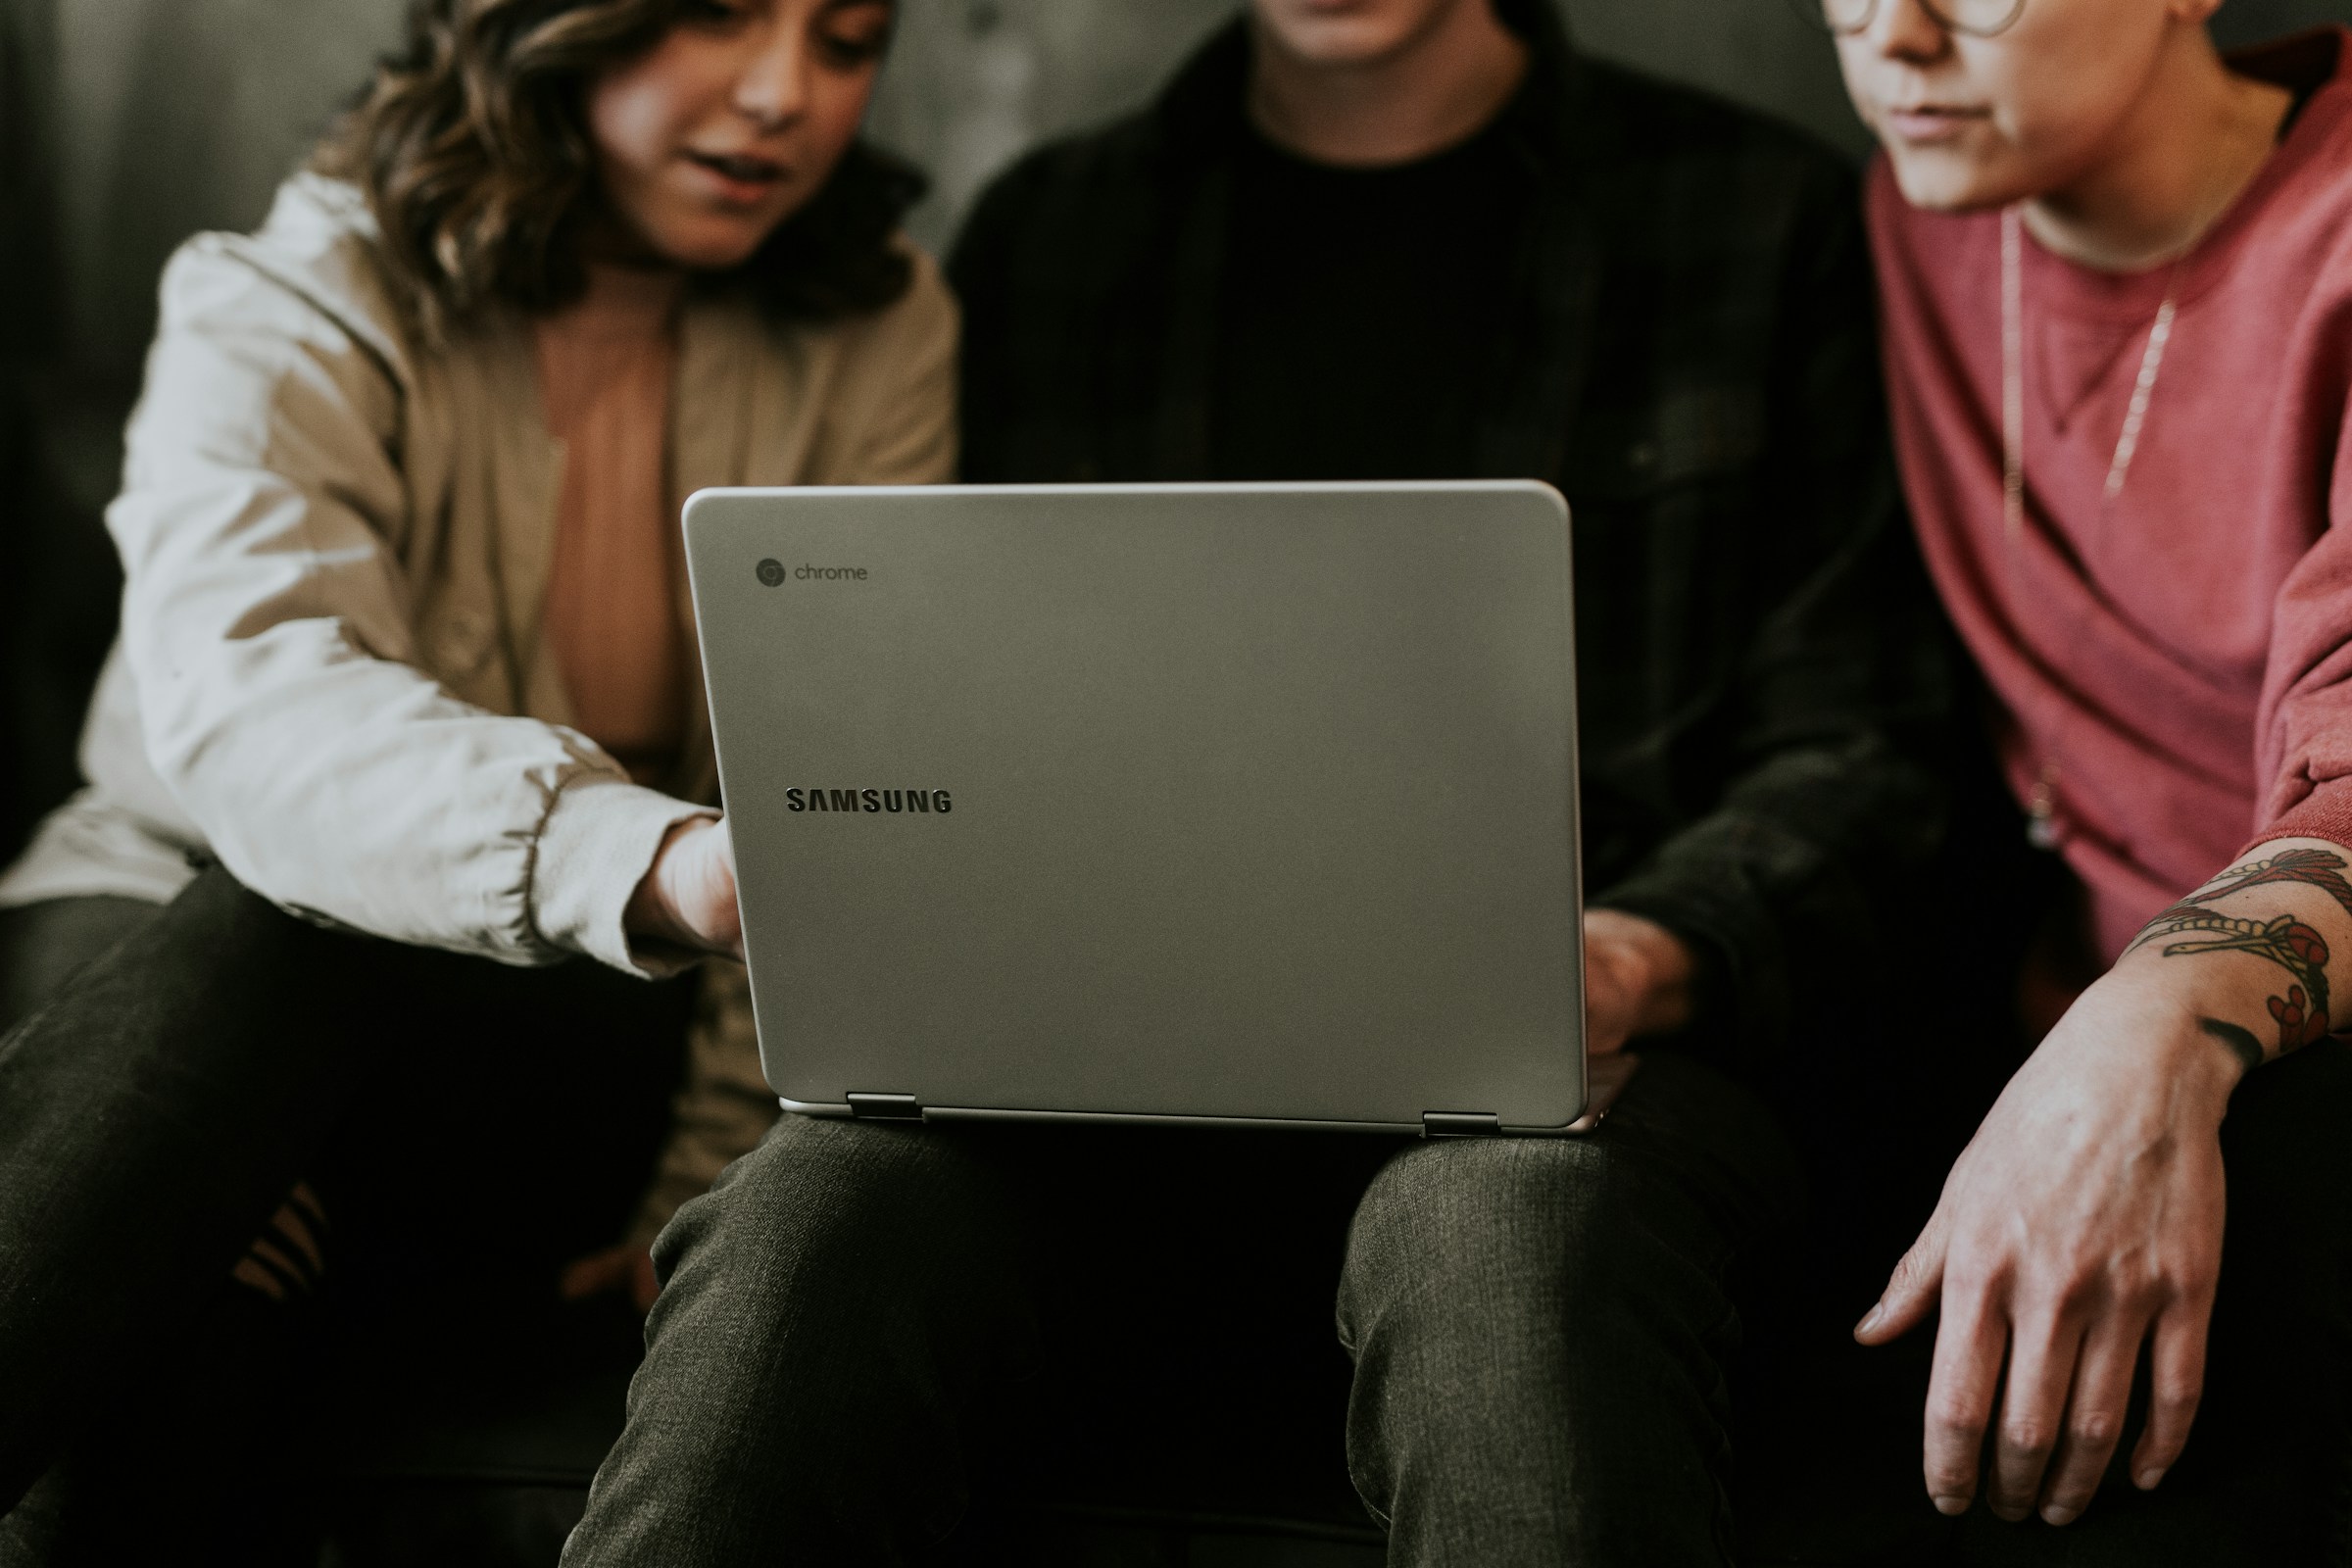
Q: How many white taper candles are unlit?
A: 0